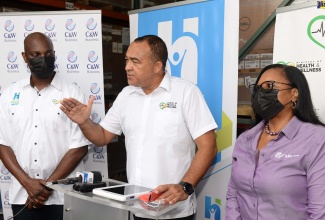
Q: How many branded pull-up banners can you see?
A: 3